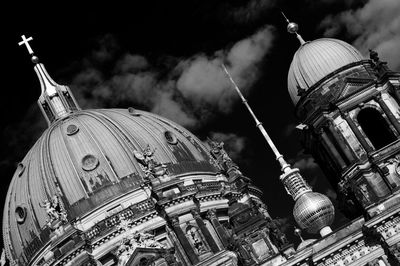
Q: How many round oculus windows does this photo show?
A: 6